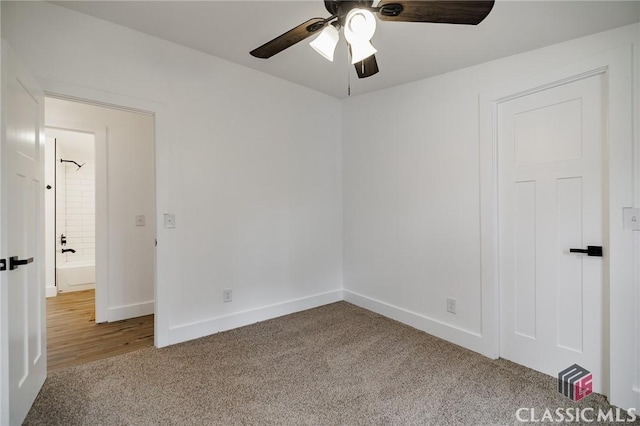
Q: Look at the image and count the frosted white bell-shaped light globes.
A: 3